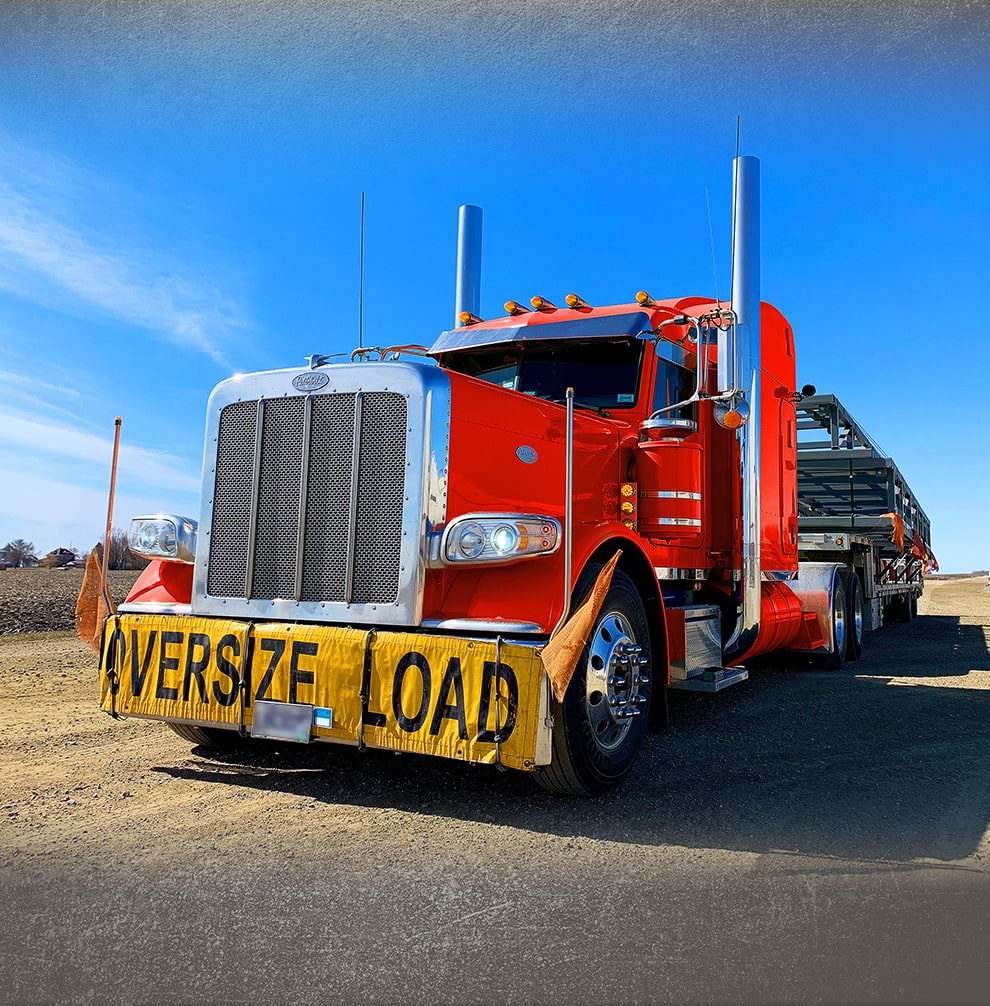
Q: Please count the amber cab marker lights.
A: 5